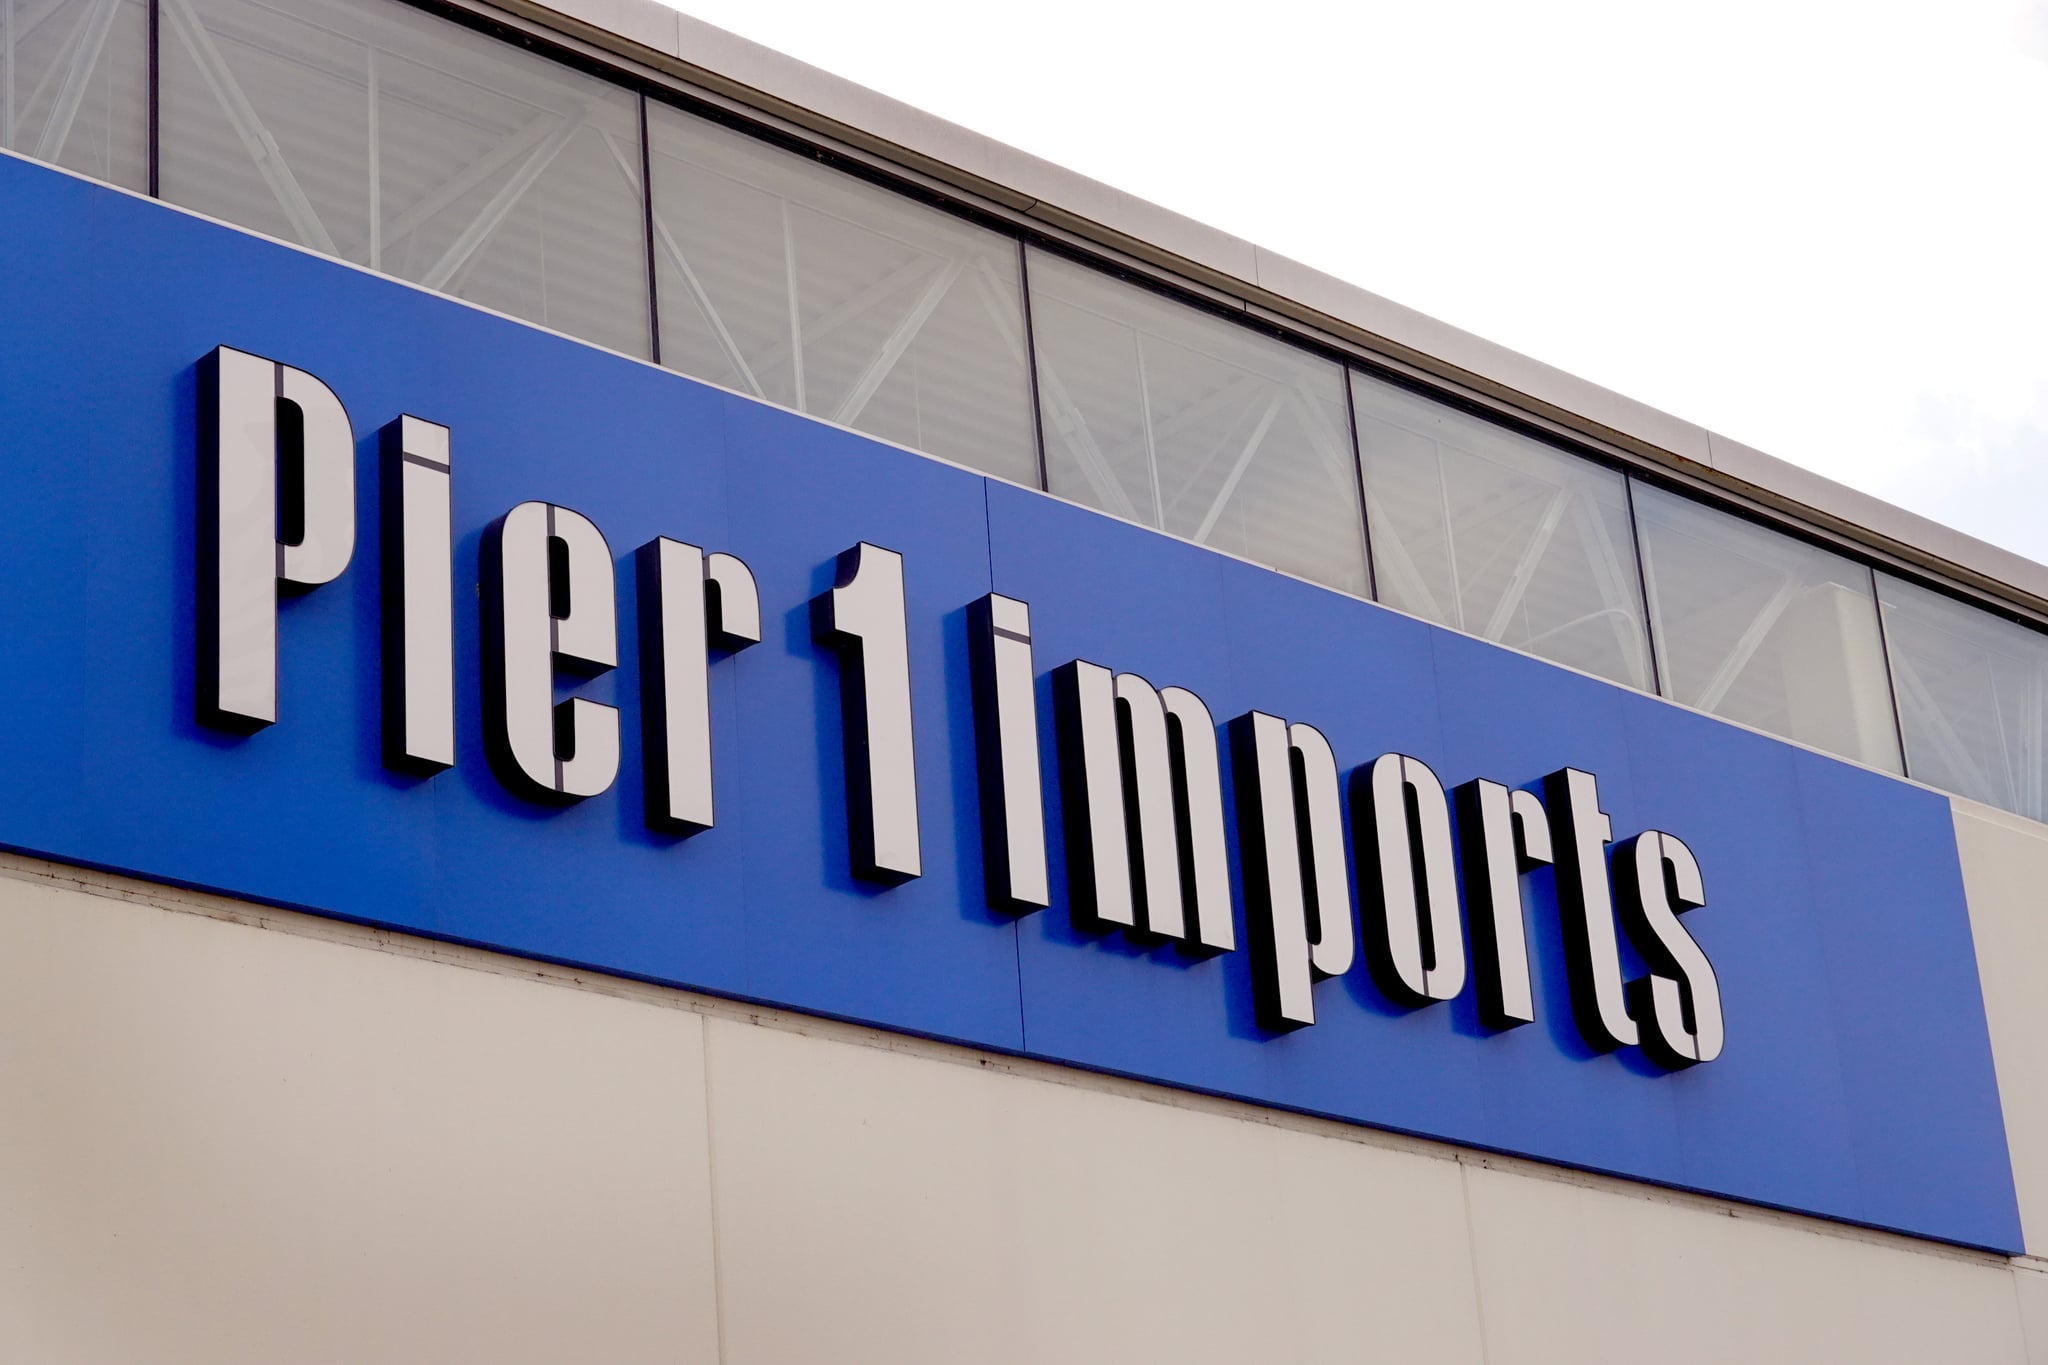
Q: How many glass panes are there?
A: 7